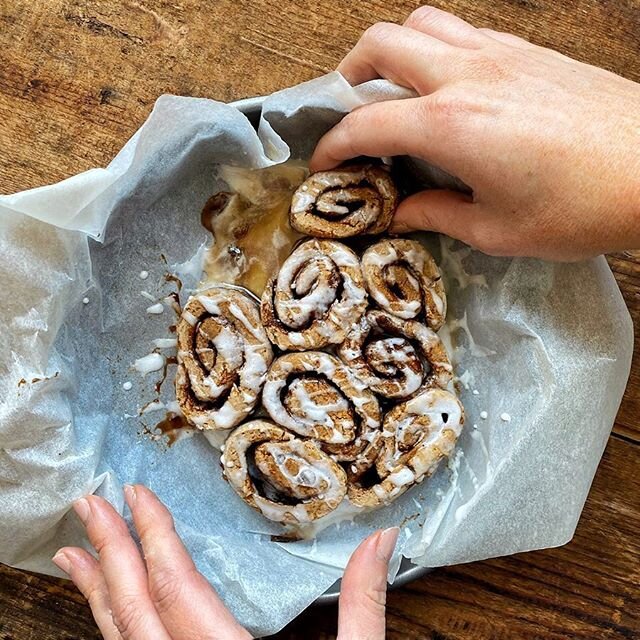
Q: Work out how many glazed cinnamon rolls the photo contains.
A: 8